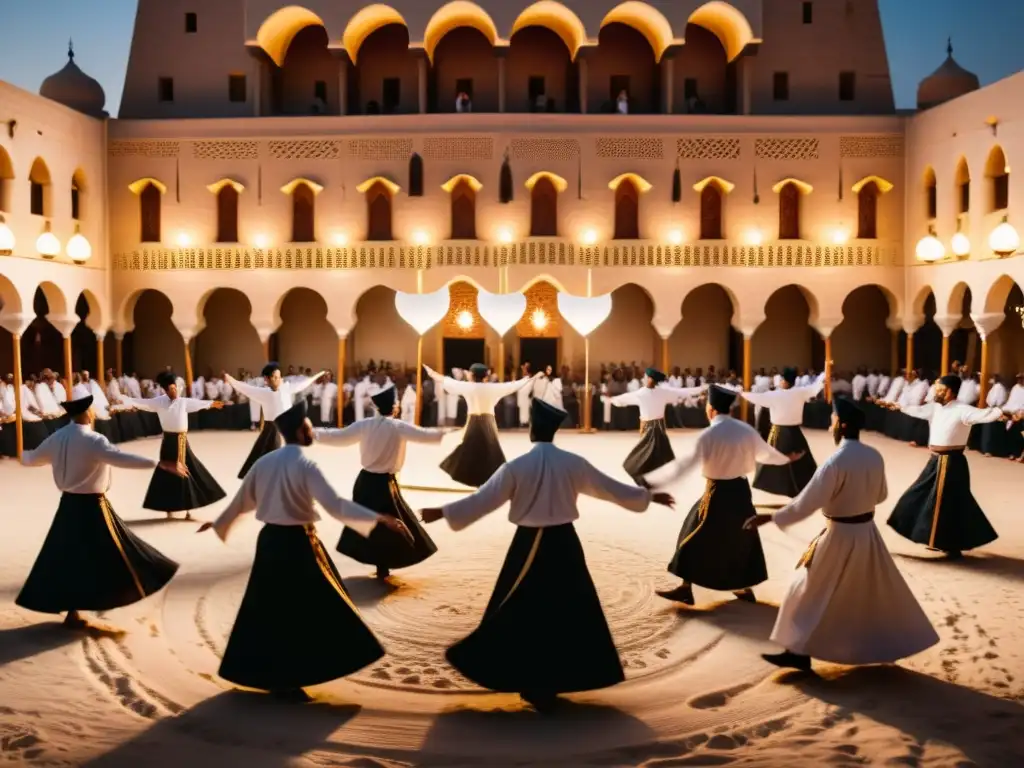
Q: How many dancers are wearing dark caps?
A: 12